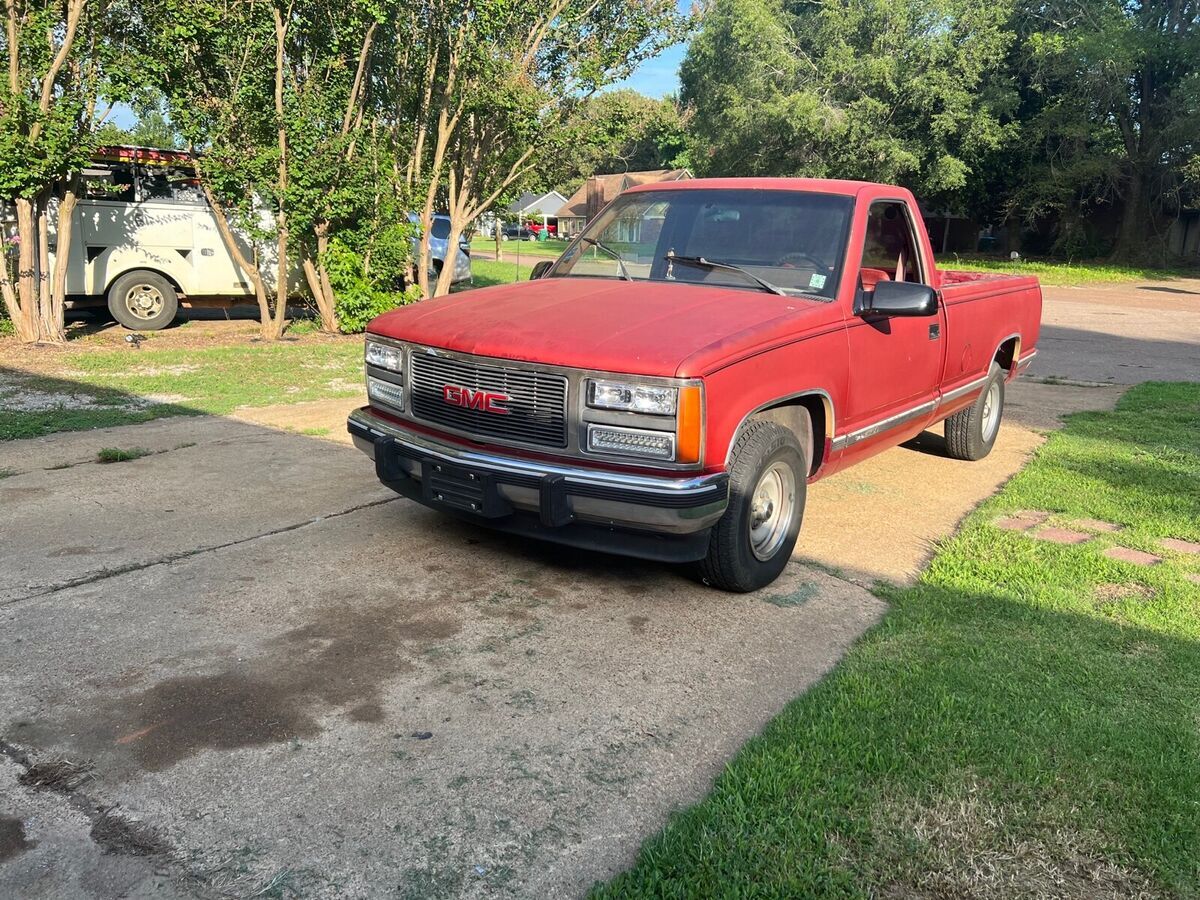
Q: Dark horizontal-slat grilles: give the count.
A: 1